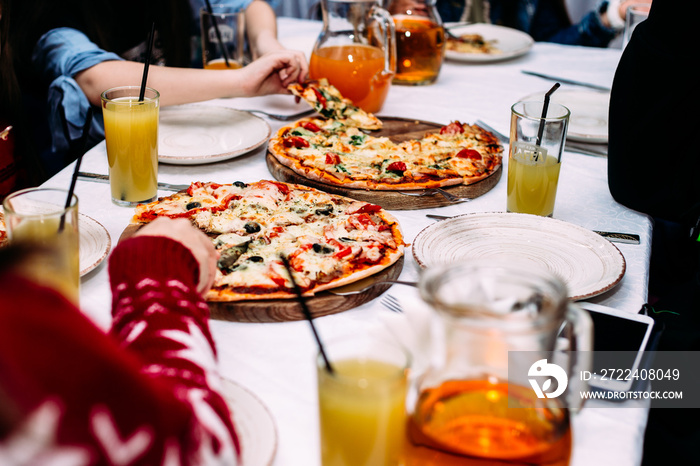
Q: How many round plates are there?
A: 6